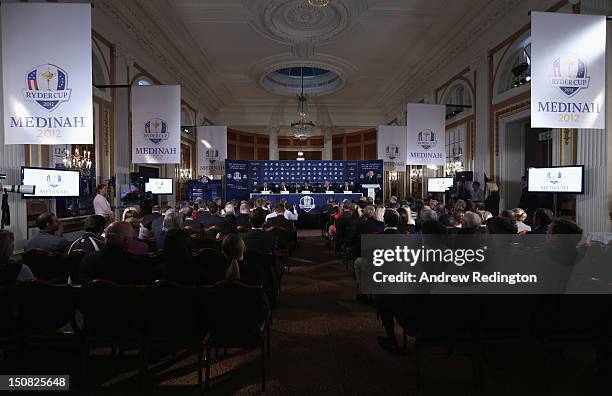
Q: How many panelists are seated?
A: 5